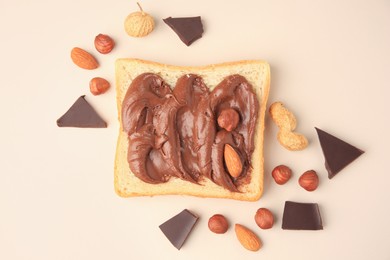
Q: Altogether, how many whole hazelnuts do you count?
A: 7